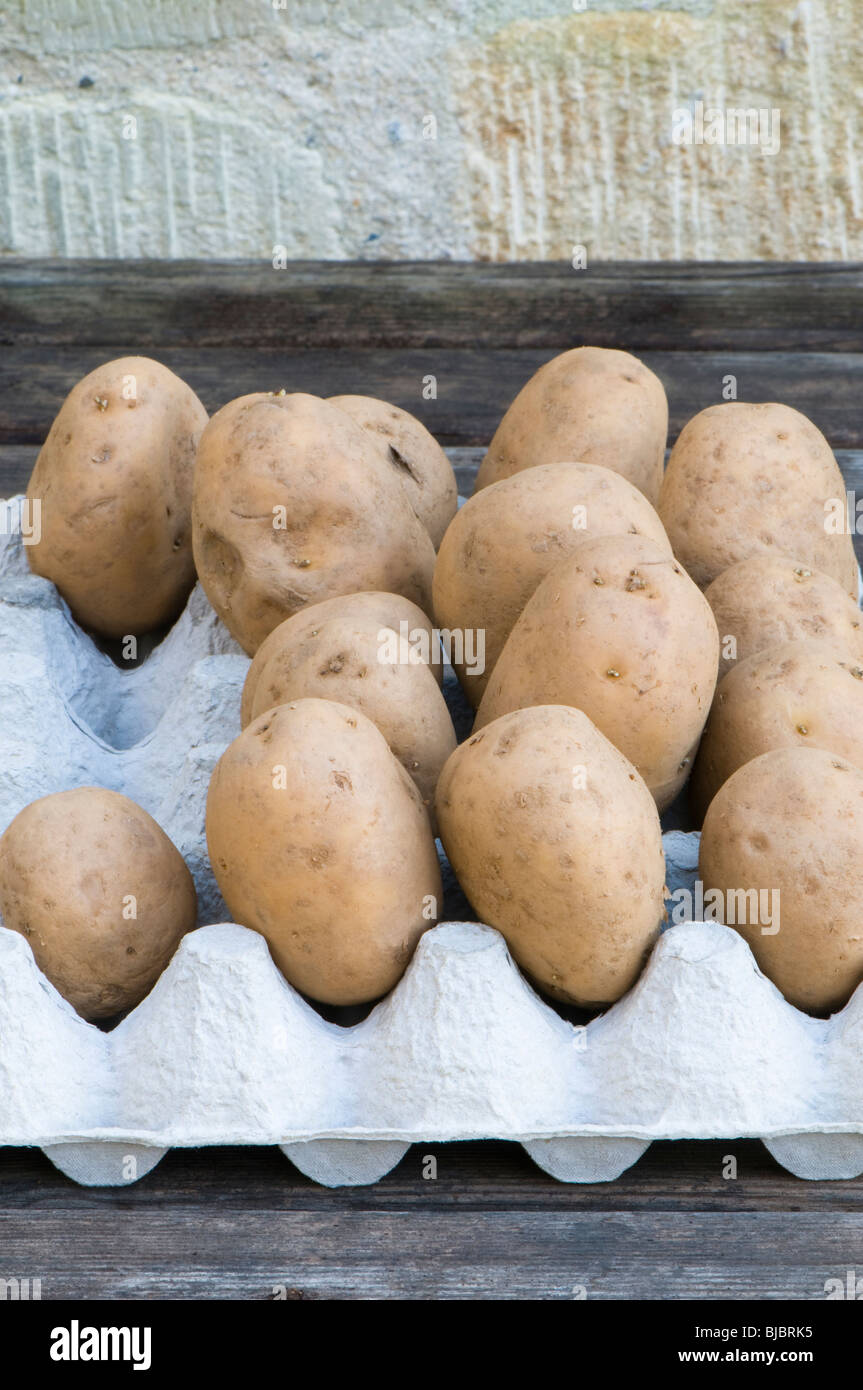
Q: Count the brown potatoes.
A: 15